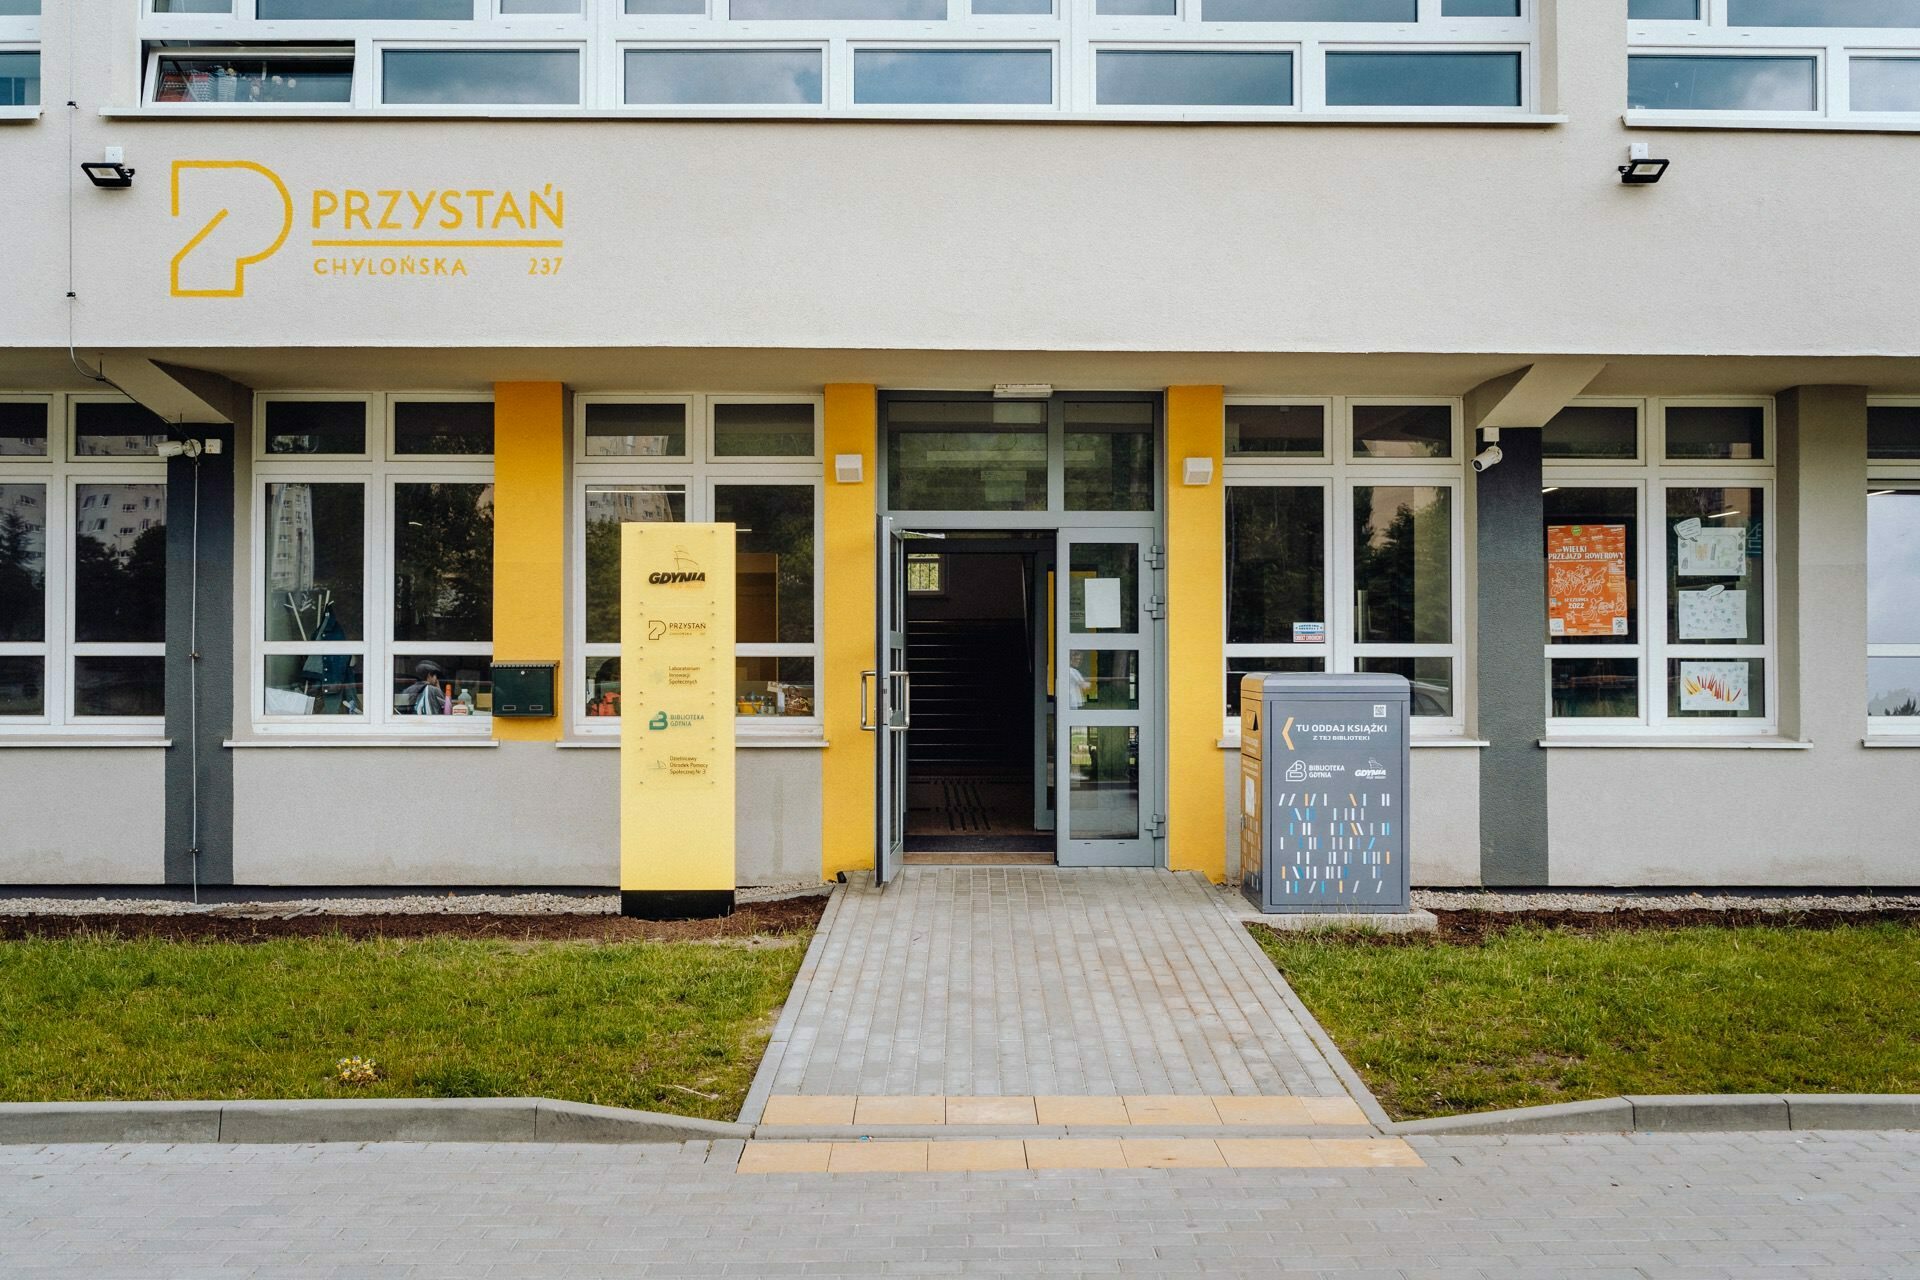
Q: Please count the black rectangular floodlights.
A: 2